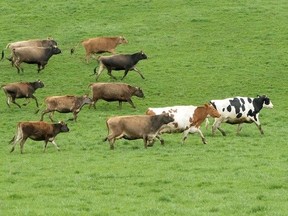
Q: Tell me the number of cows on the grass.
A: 11